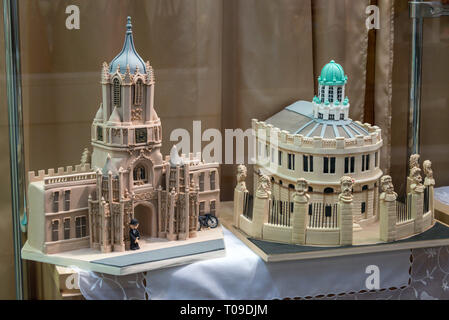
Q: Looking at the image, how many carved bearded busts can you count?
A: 8